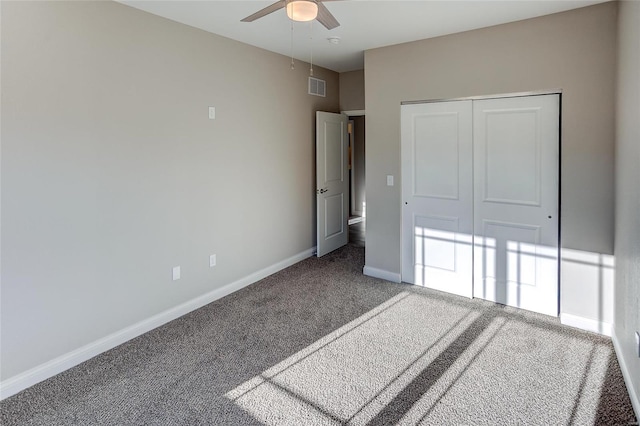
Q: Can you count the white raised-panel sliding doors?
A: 2